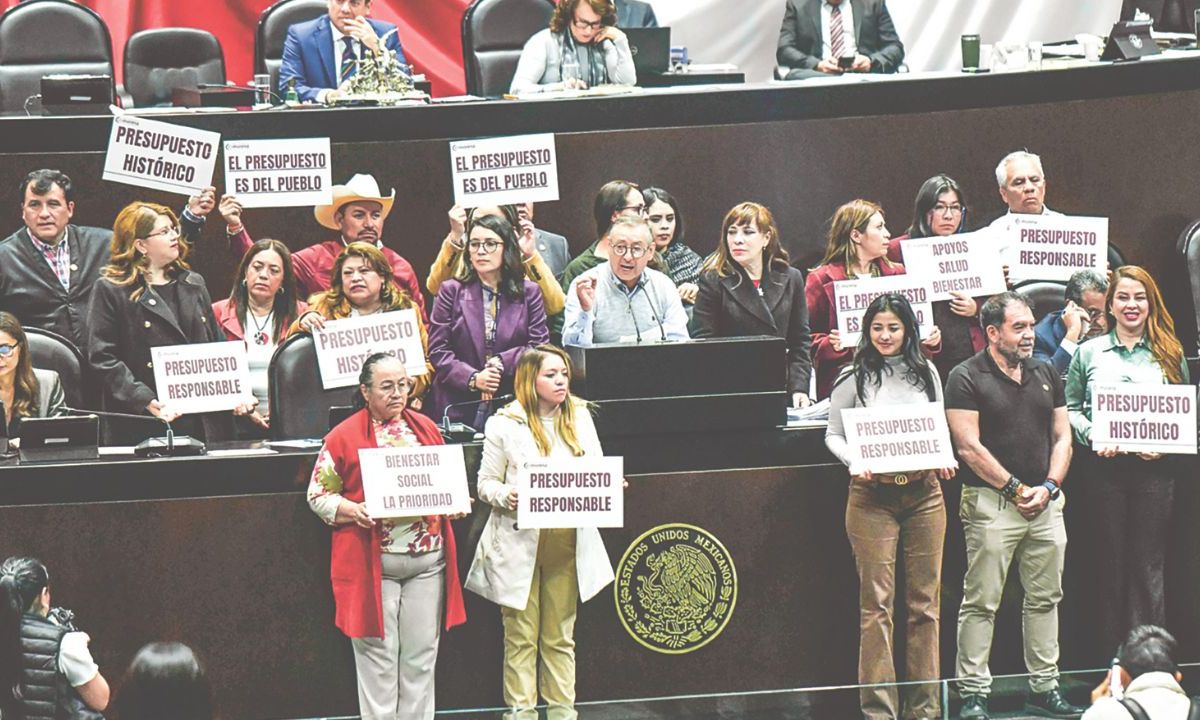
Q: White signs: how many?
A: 12